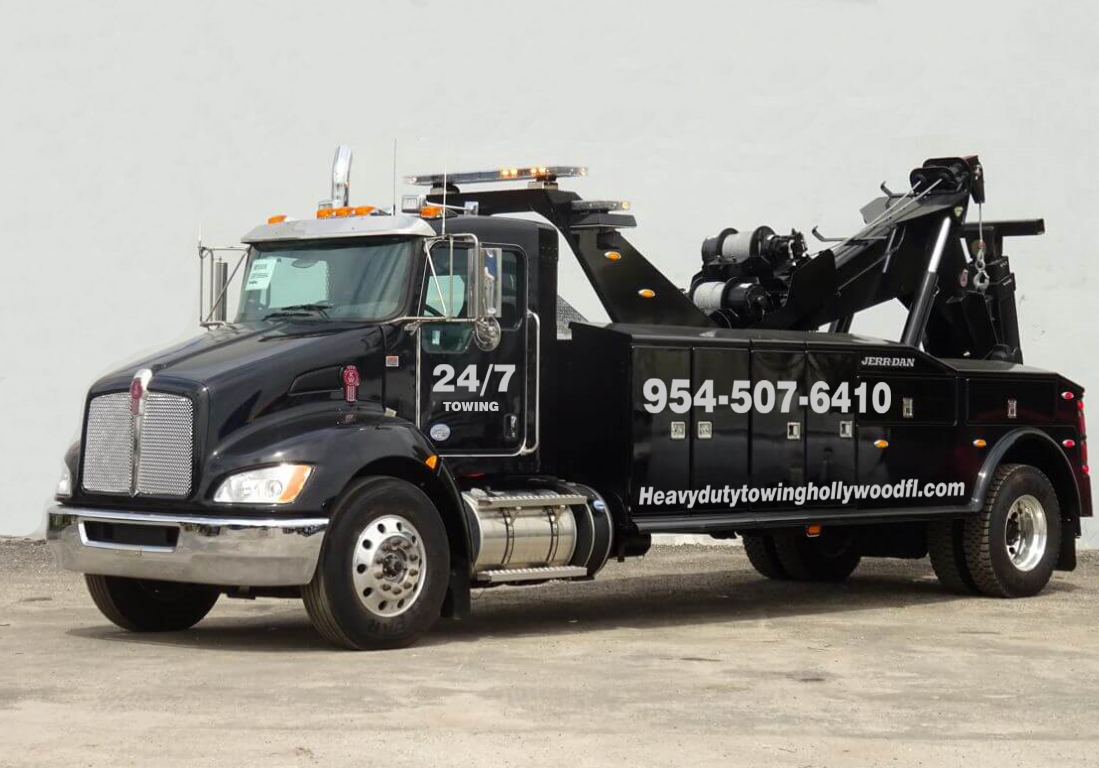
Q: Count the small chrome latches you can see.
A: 6